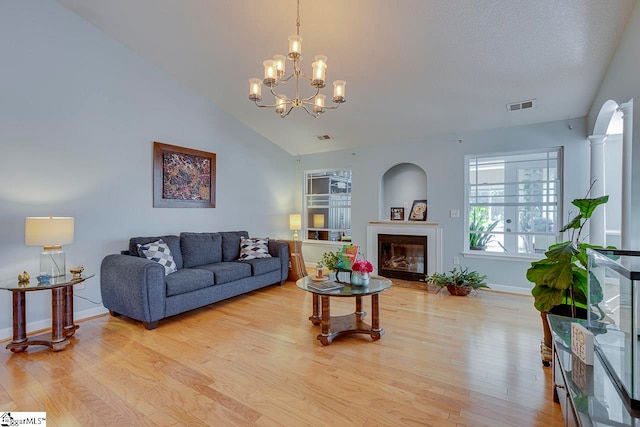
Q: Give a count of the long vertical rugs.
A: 0